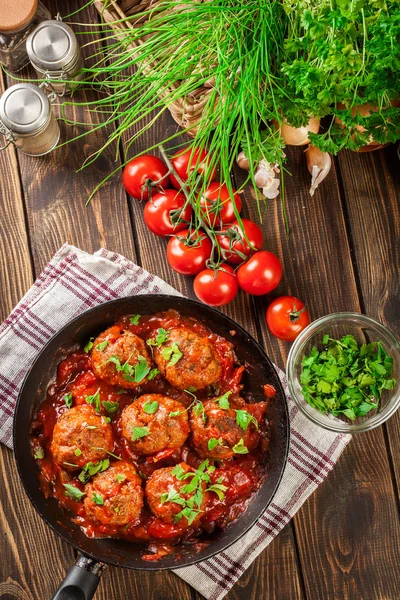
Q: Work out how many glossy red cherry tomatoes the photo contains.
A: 9